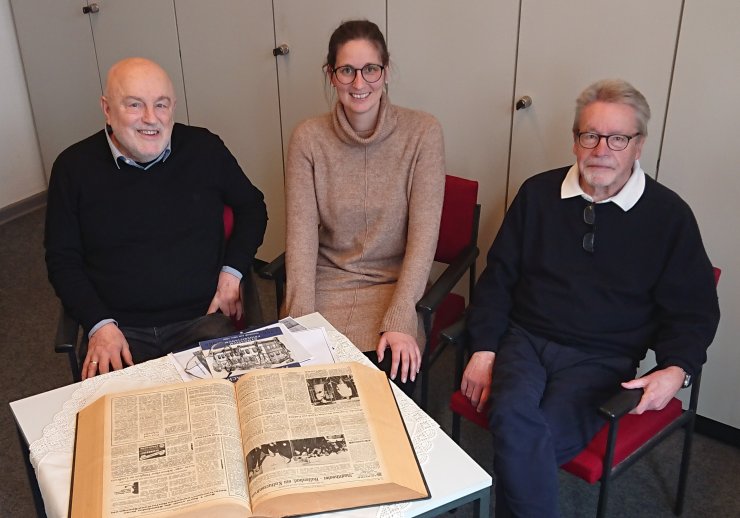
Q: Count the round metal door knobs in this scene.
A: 3